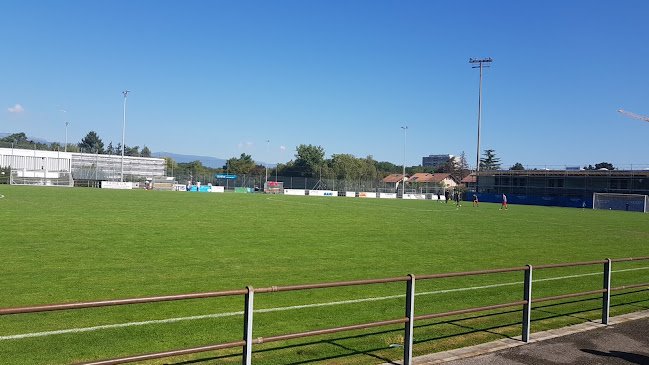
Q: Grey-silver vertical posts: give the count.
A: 4